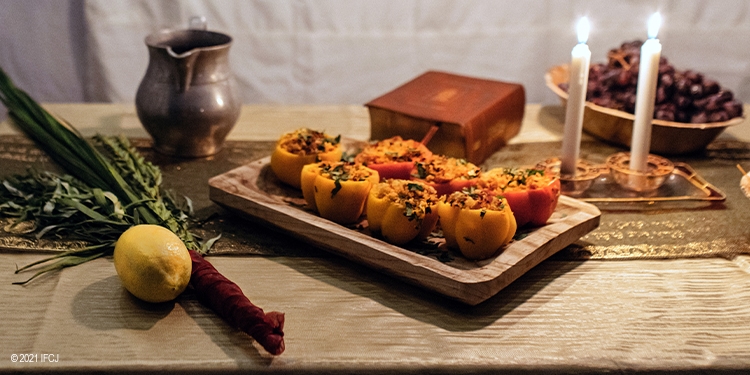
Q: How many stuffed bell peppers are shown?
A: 7